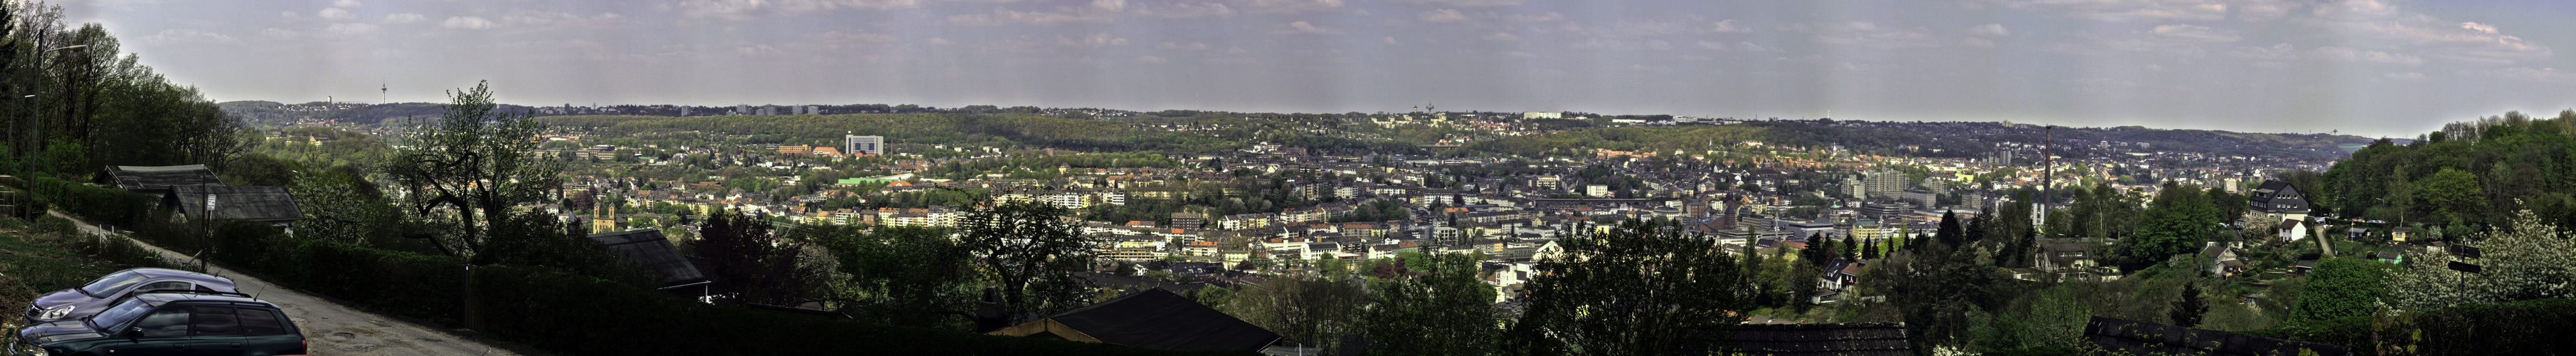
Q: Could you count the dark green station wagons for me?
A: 1